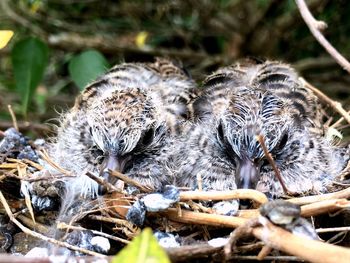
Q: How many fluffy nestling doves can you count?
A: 2